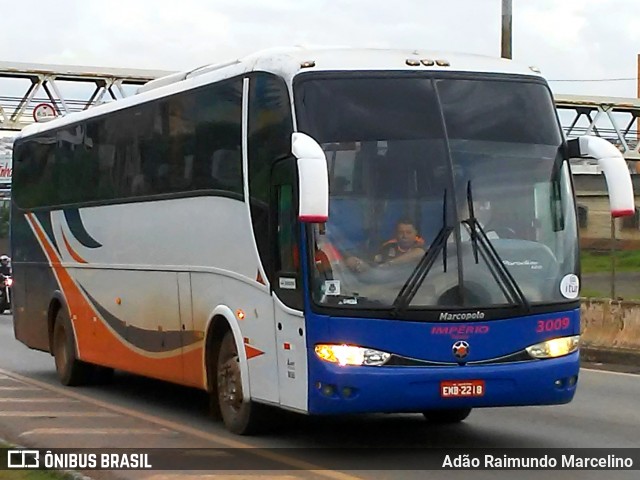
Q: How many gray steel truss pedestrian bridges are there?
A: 1